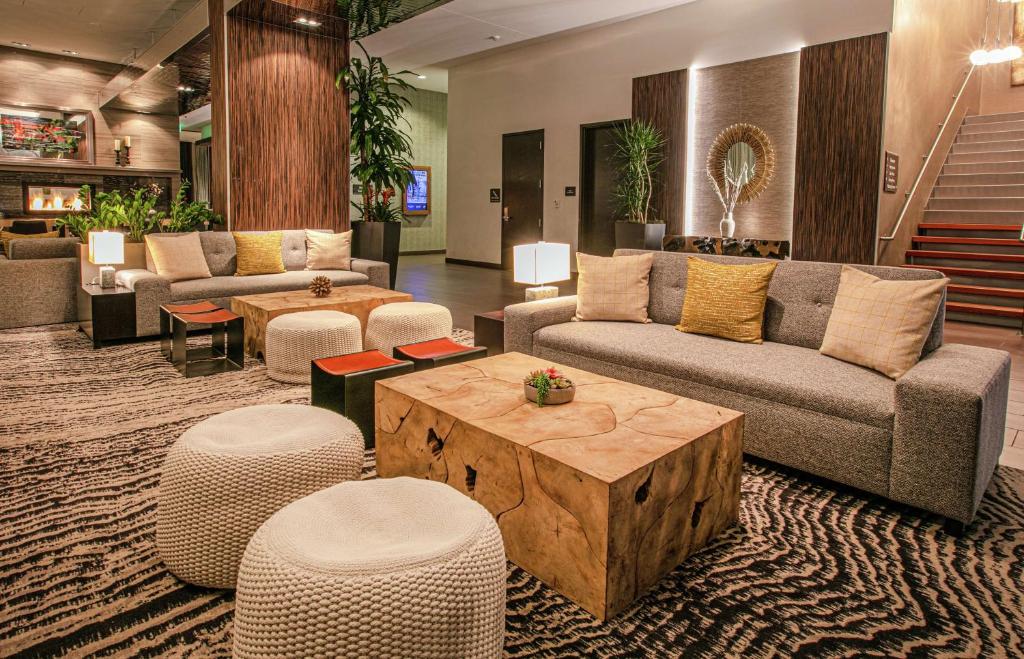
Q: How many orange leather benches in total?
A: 4